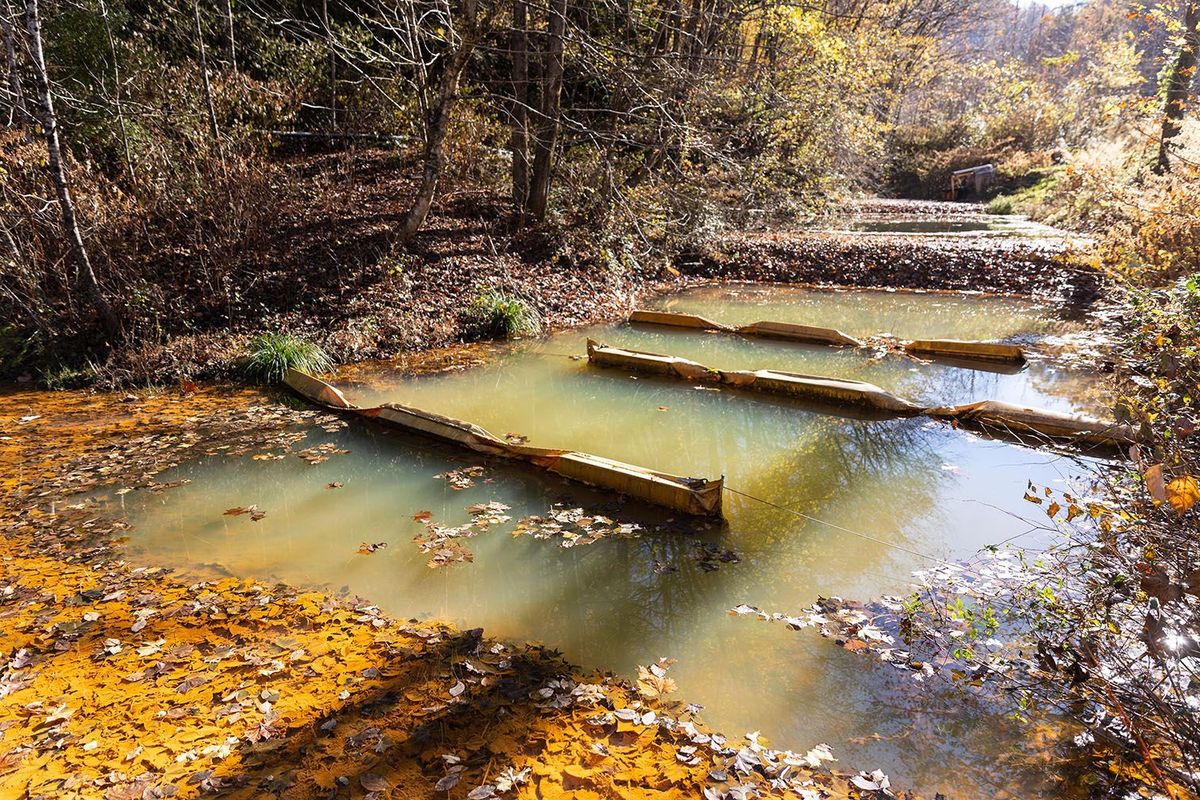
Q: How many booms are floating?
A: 3